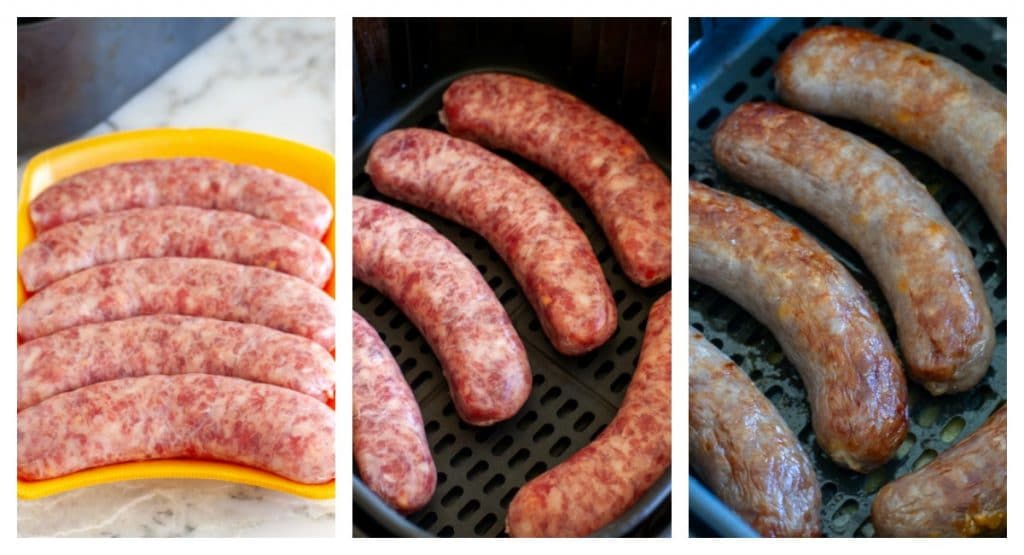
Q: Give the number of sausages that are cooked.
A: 5